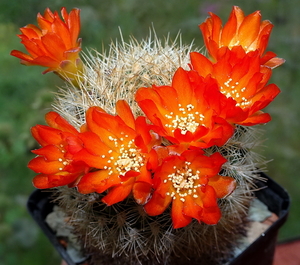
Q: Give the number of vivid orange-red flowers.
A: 7